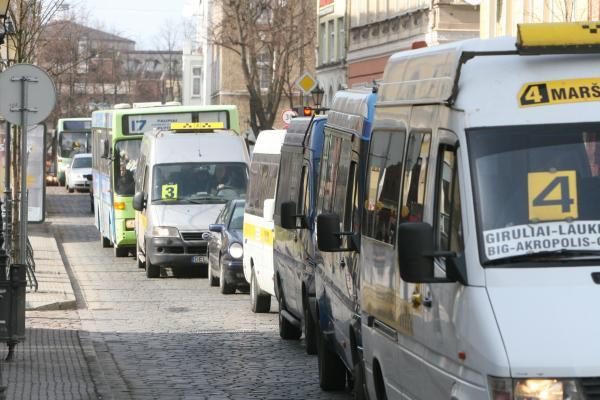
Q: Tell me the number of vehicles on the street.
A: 9